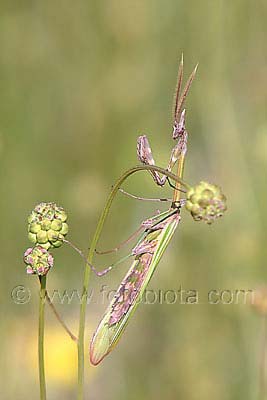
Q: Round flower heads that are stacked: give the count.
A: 2